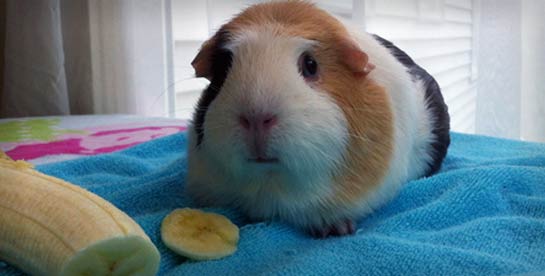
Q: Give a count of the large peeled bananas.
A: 1